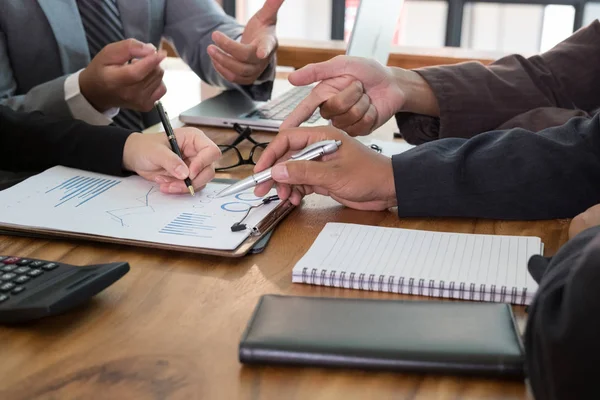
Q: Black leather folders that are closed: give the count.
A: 1